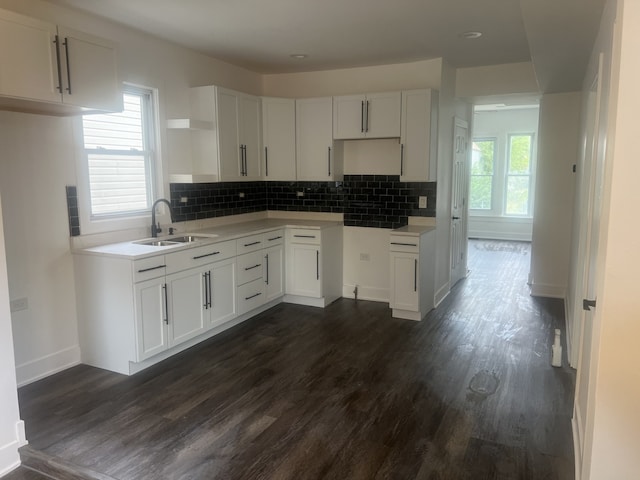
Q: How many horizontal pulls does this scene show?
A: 8